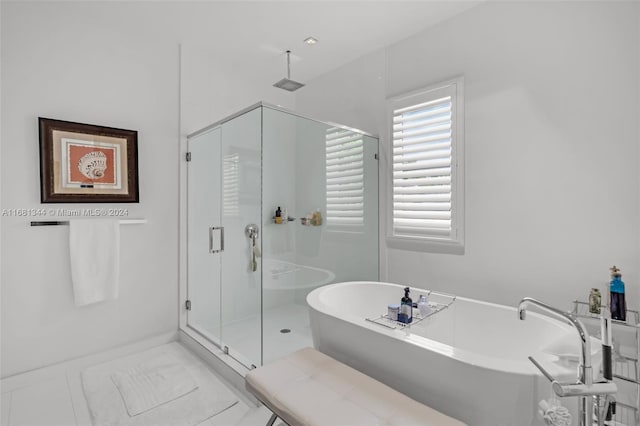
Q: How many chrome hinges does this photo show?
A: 2